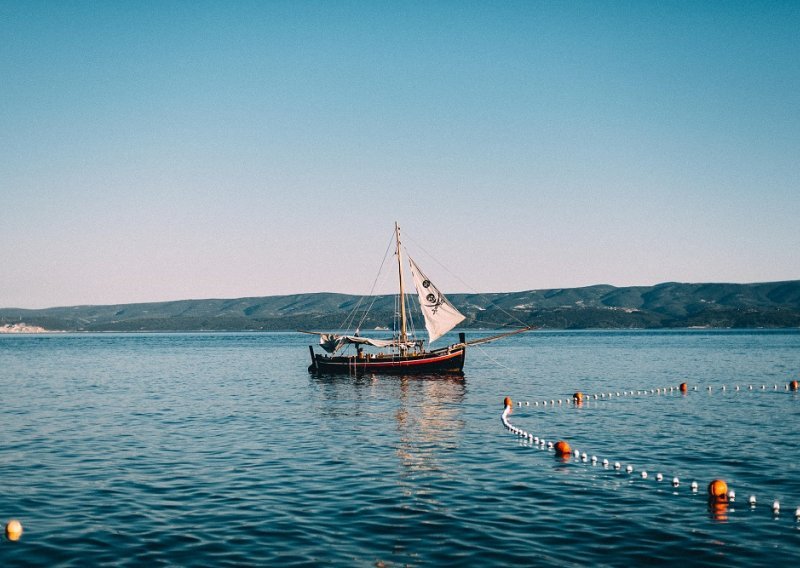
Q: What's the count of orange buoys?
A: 7